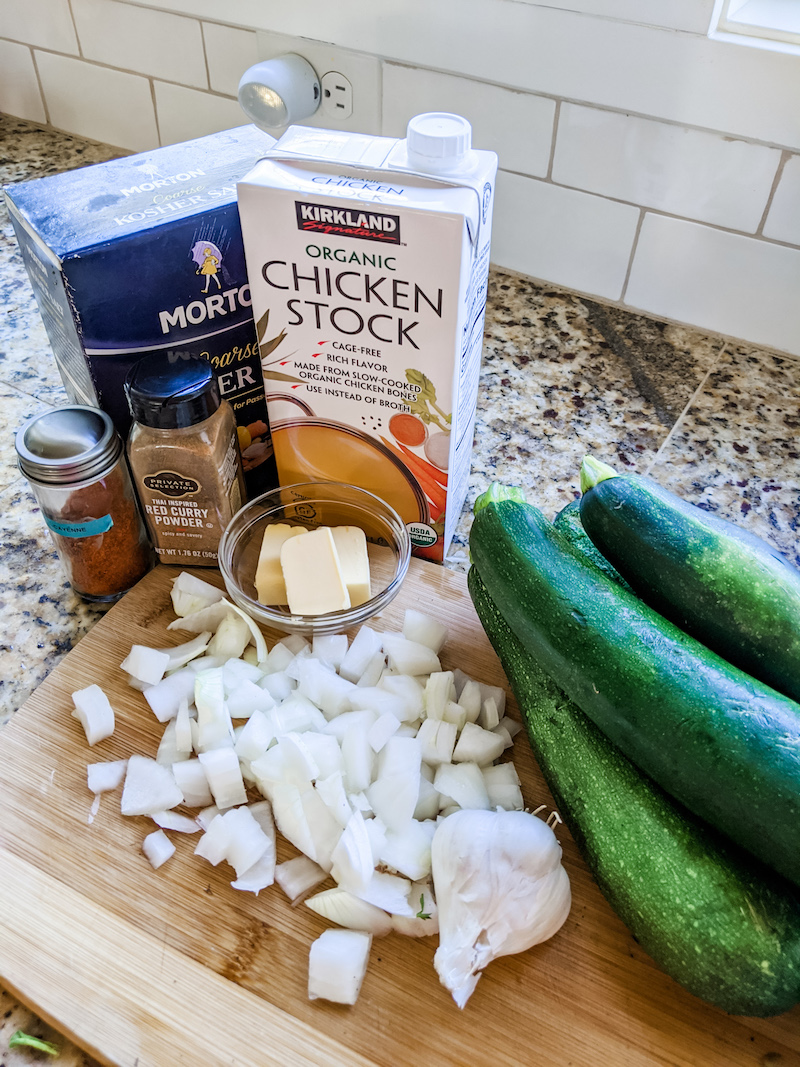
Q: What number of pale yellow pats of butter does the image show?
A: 3